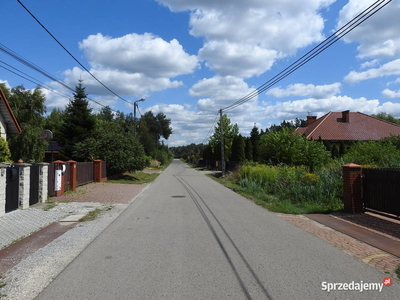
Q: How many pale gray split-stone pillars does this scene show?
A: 3